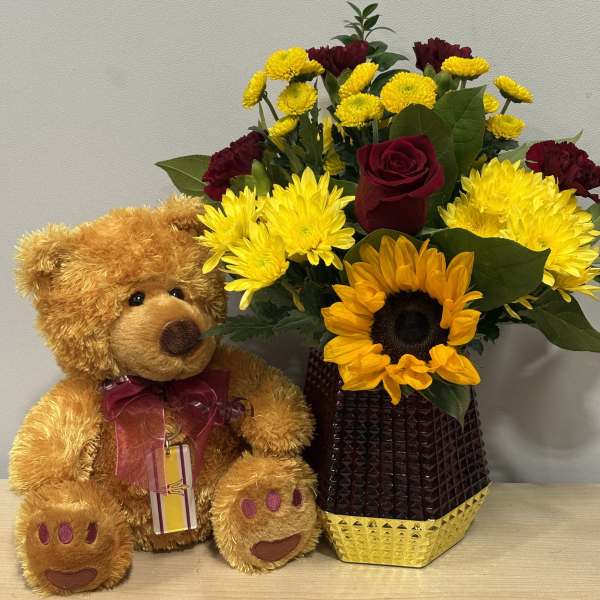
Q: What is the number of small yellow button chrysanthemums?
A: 12